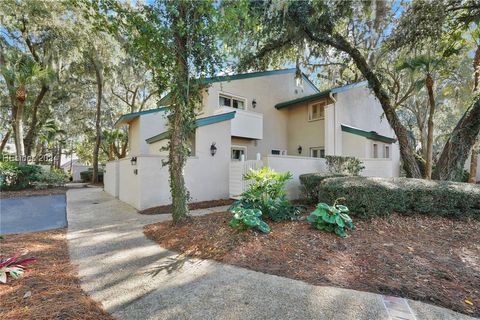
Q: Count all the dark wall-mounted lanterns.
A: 4